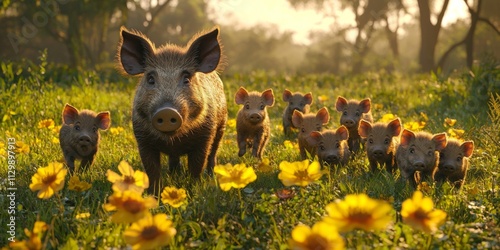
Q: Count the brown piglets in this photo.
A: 9